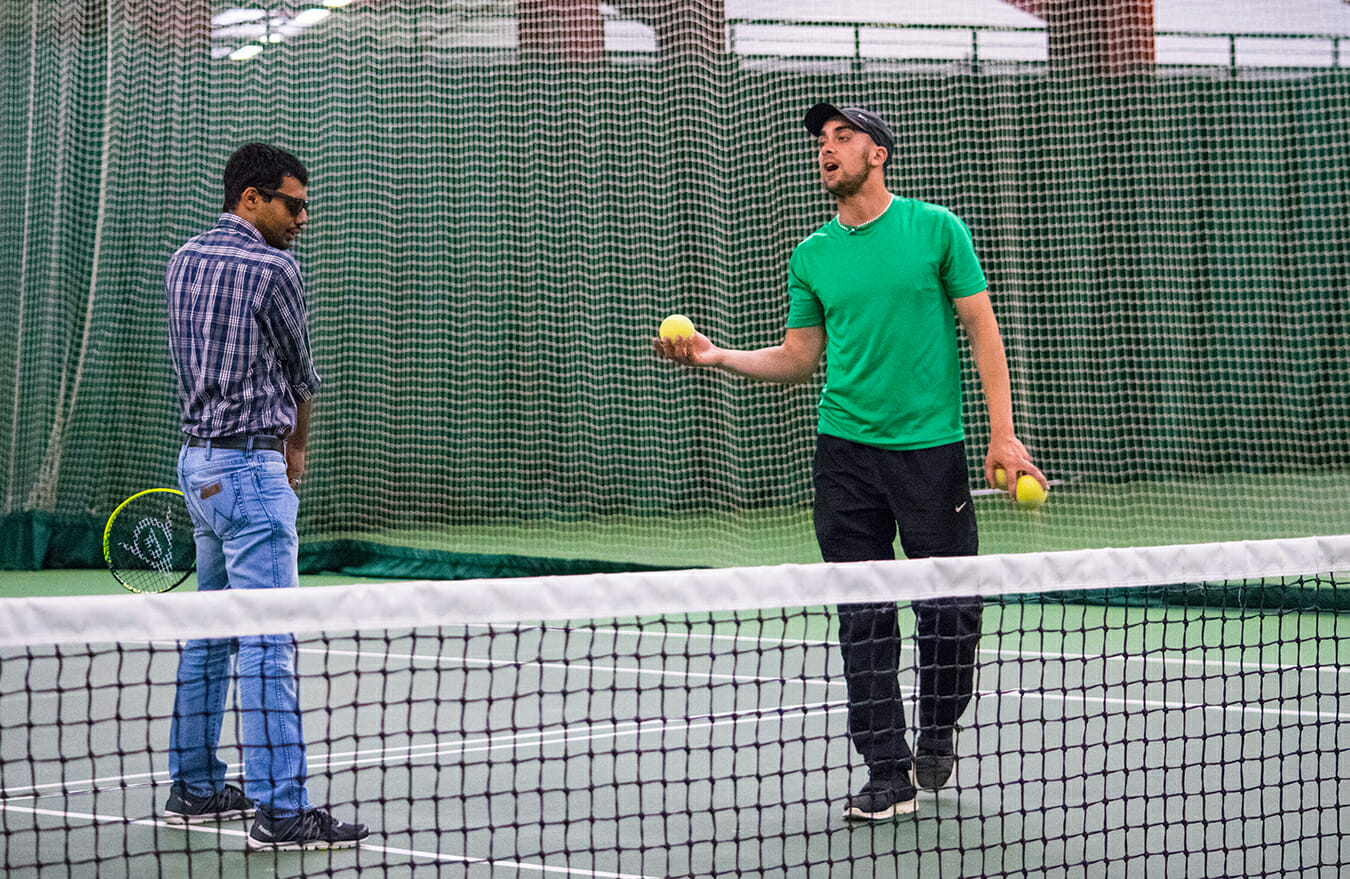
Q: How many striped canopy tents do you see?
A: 0